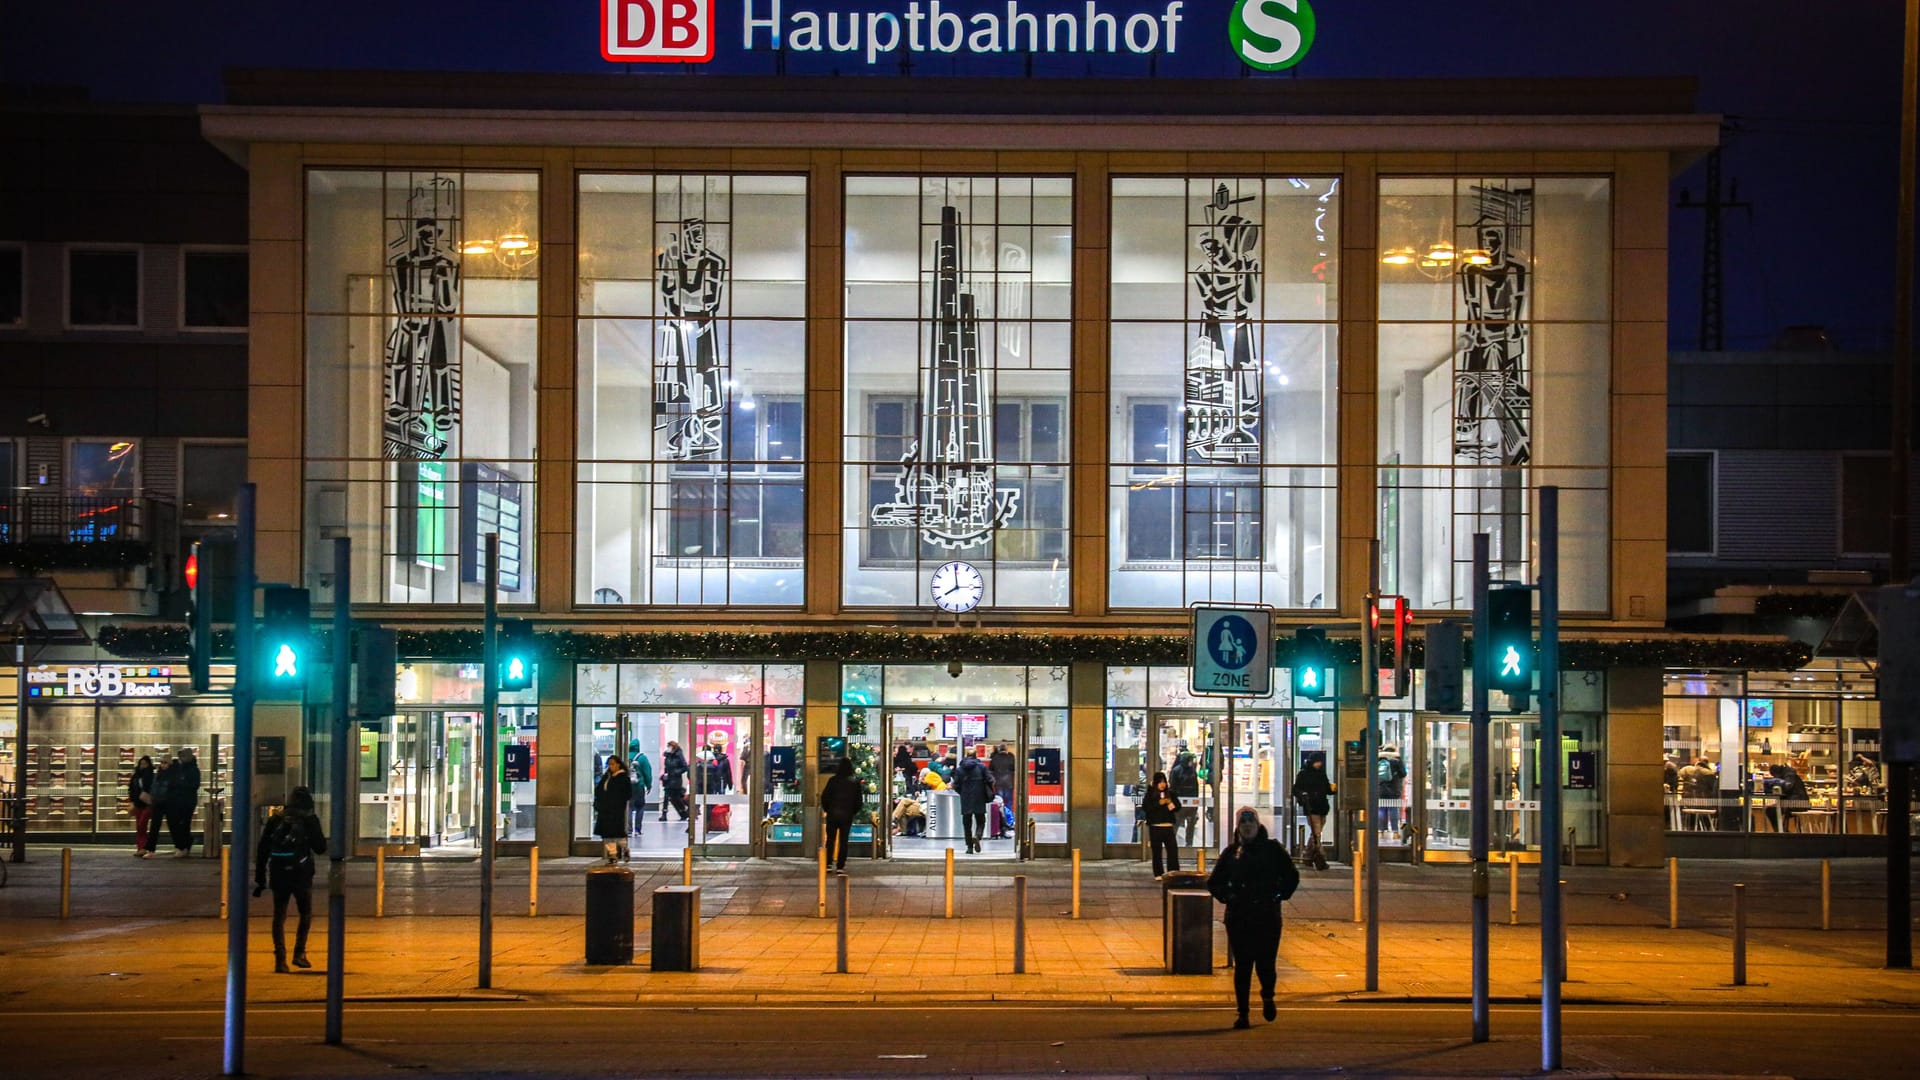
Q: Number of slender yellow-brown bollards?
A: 13